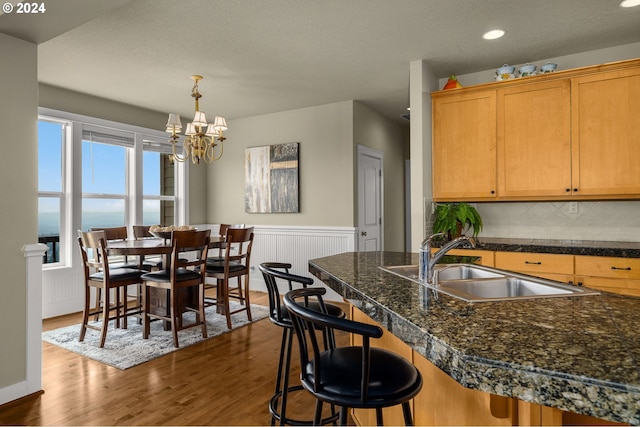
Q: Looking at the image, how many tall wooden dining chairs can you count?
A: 6